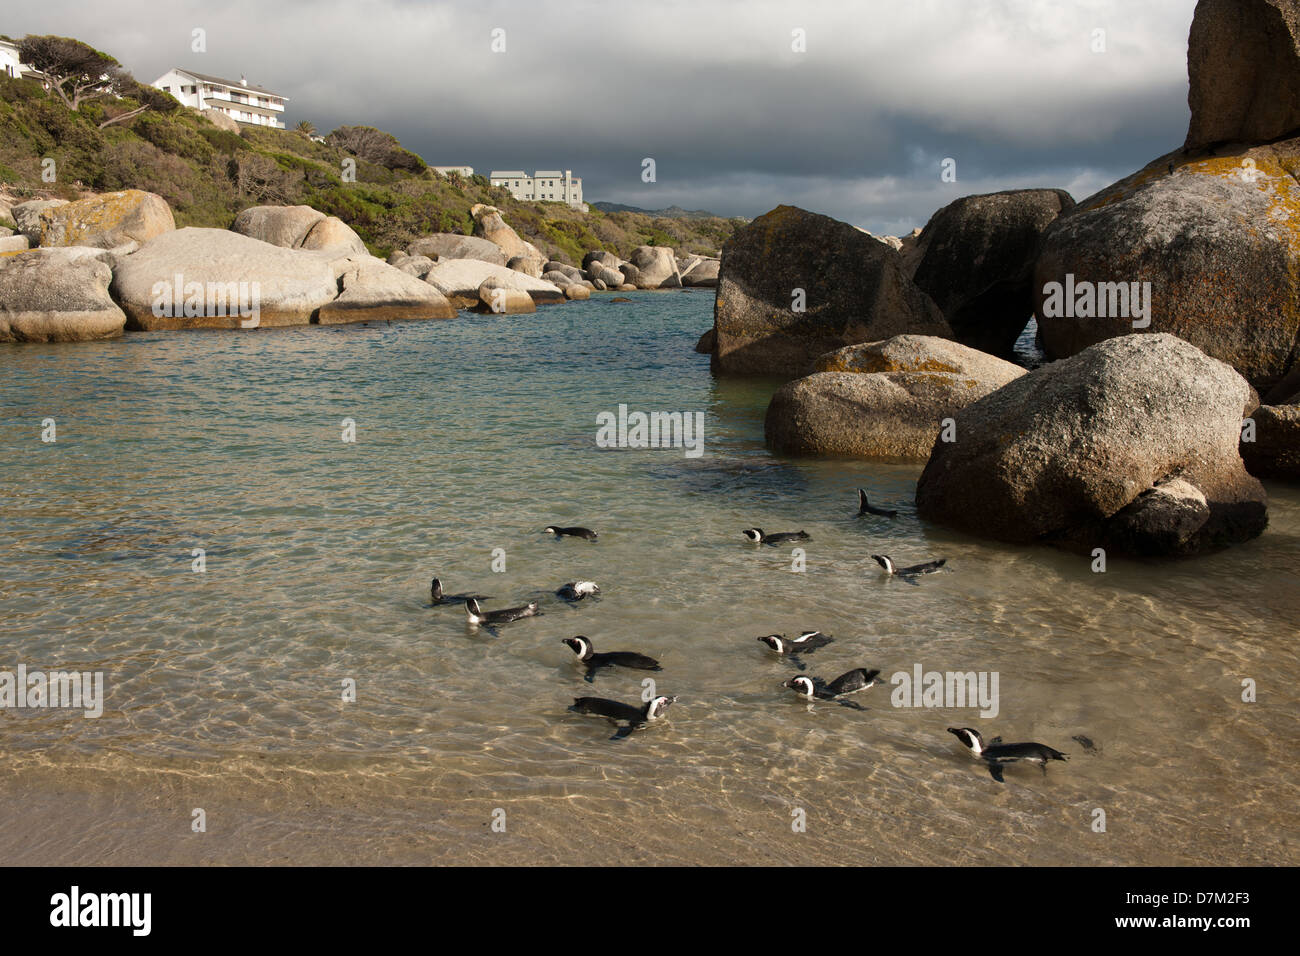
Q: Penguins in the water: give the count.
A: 12